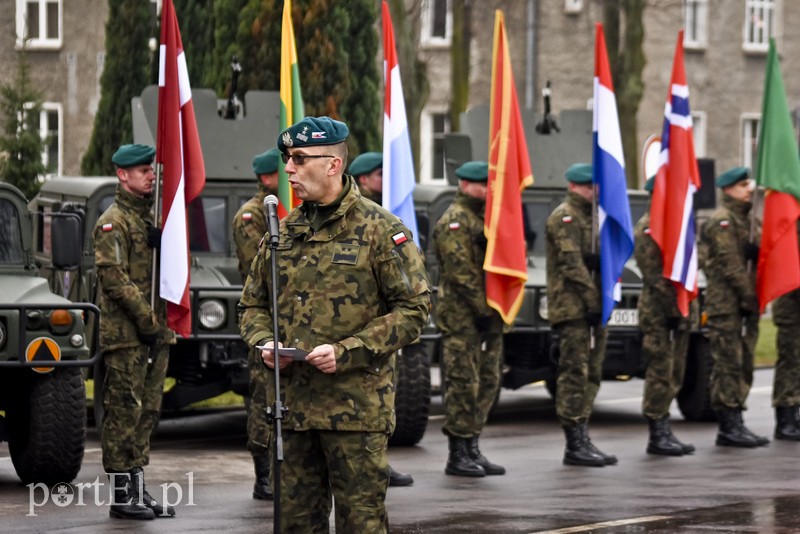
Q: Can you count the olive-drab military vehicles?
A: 3